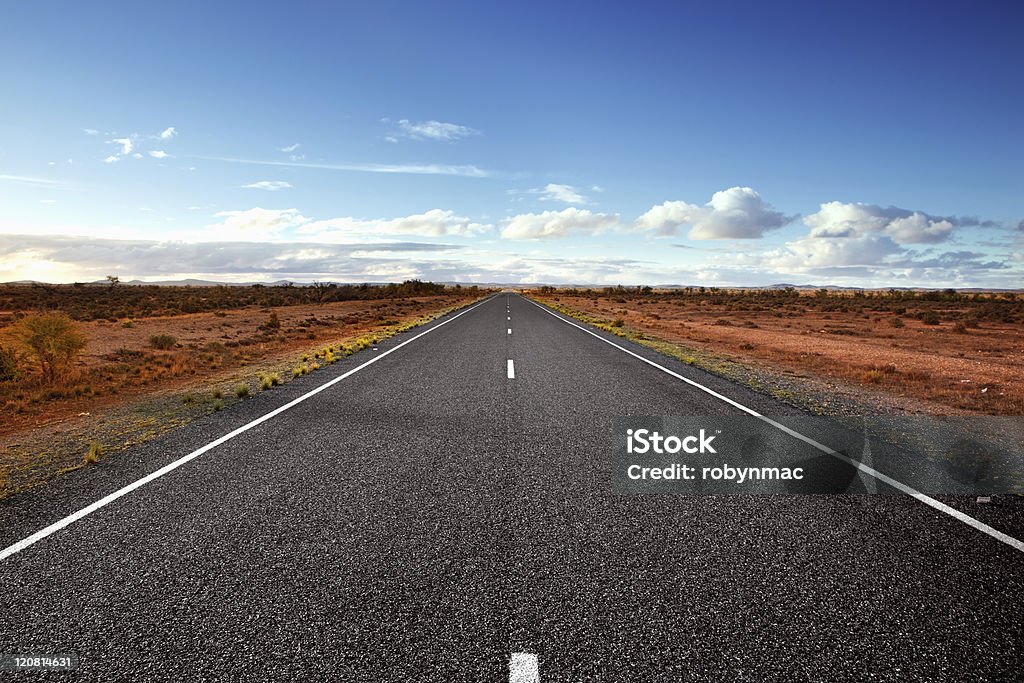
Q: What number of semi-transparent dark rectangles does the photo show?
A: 2